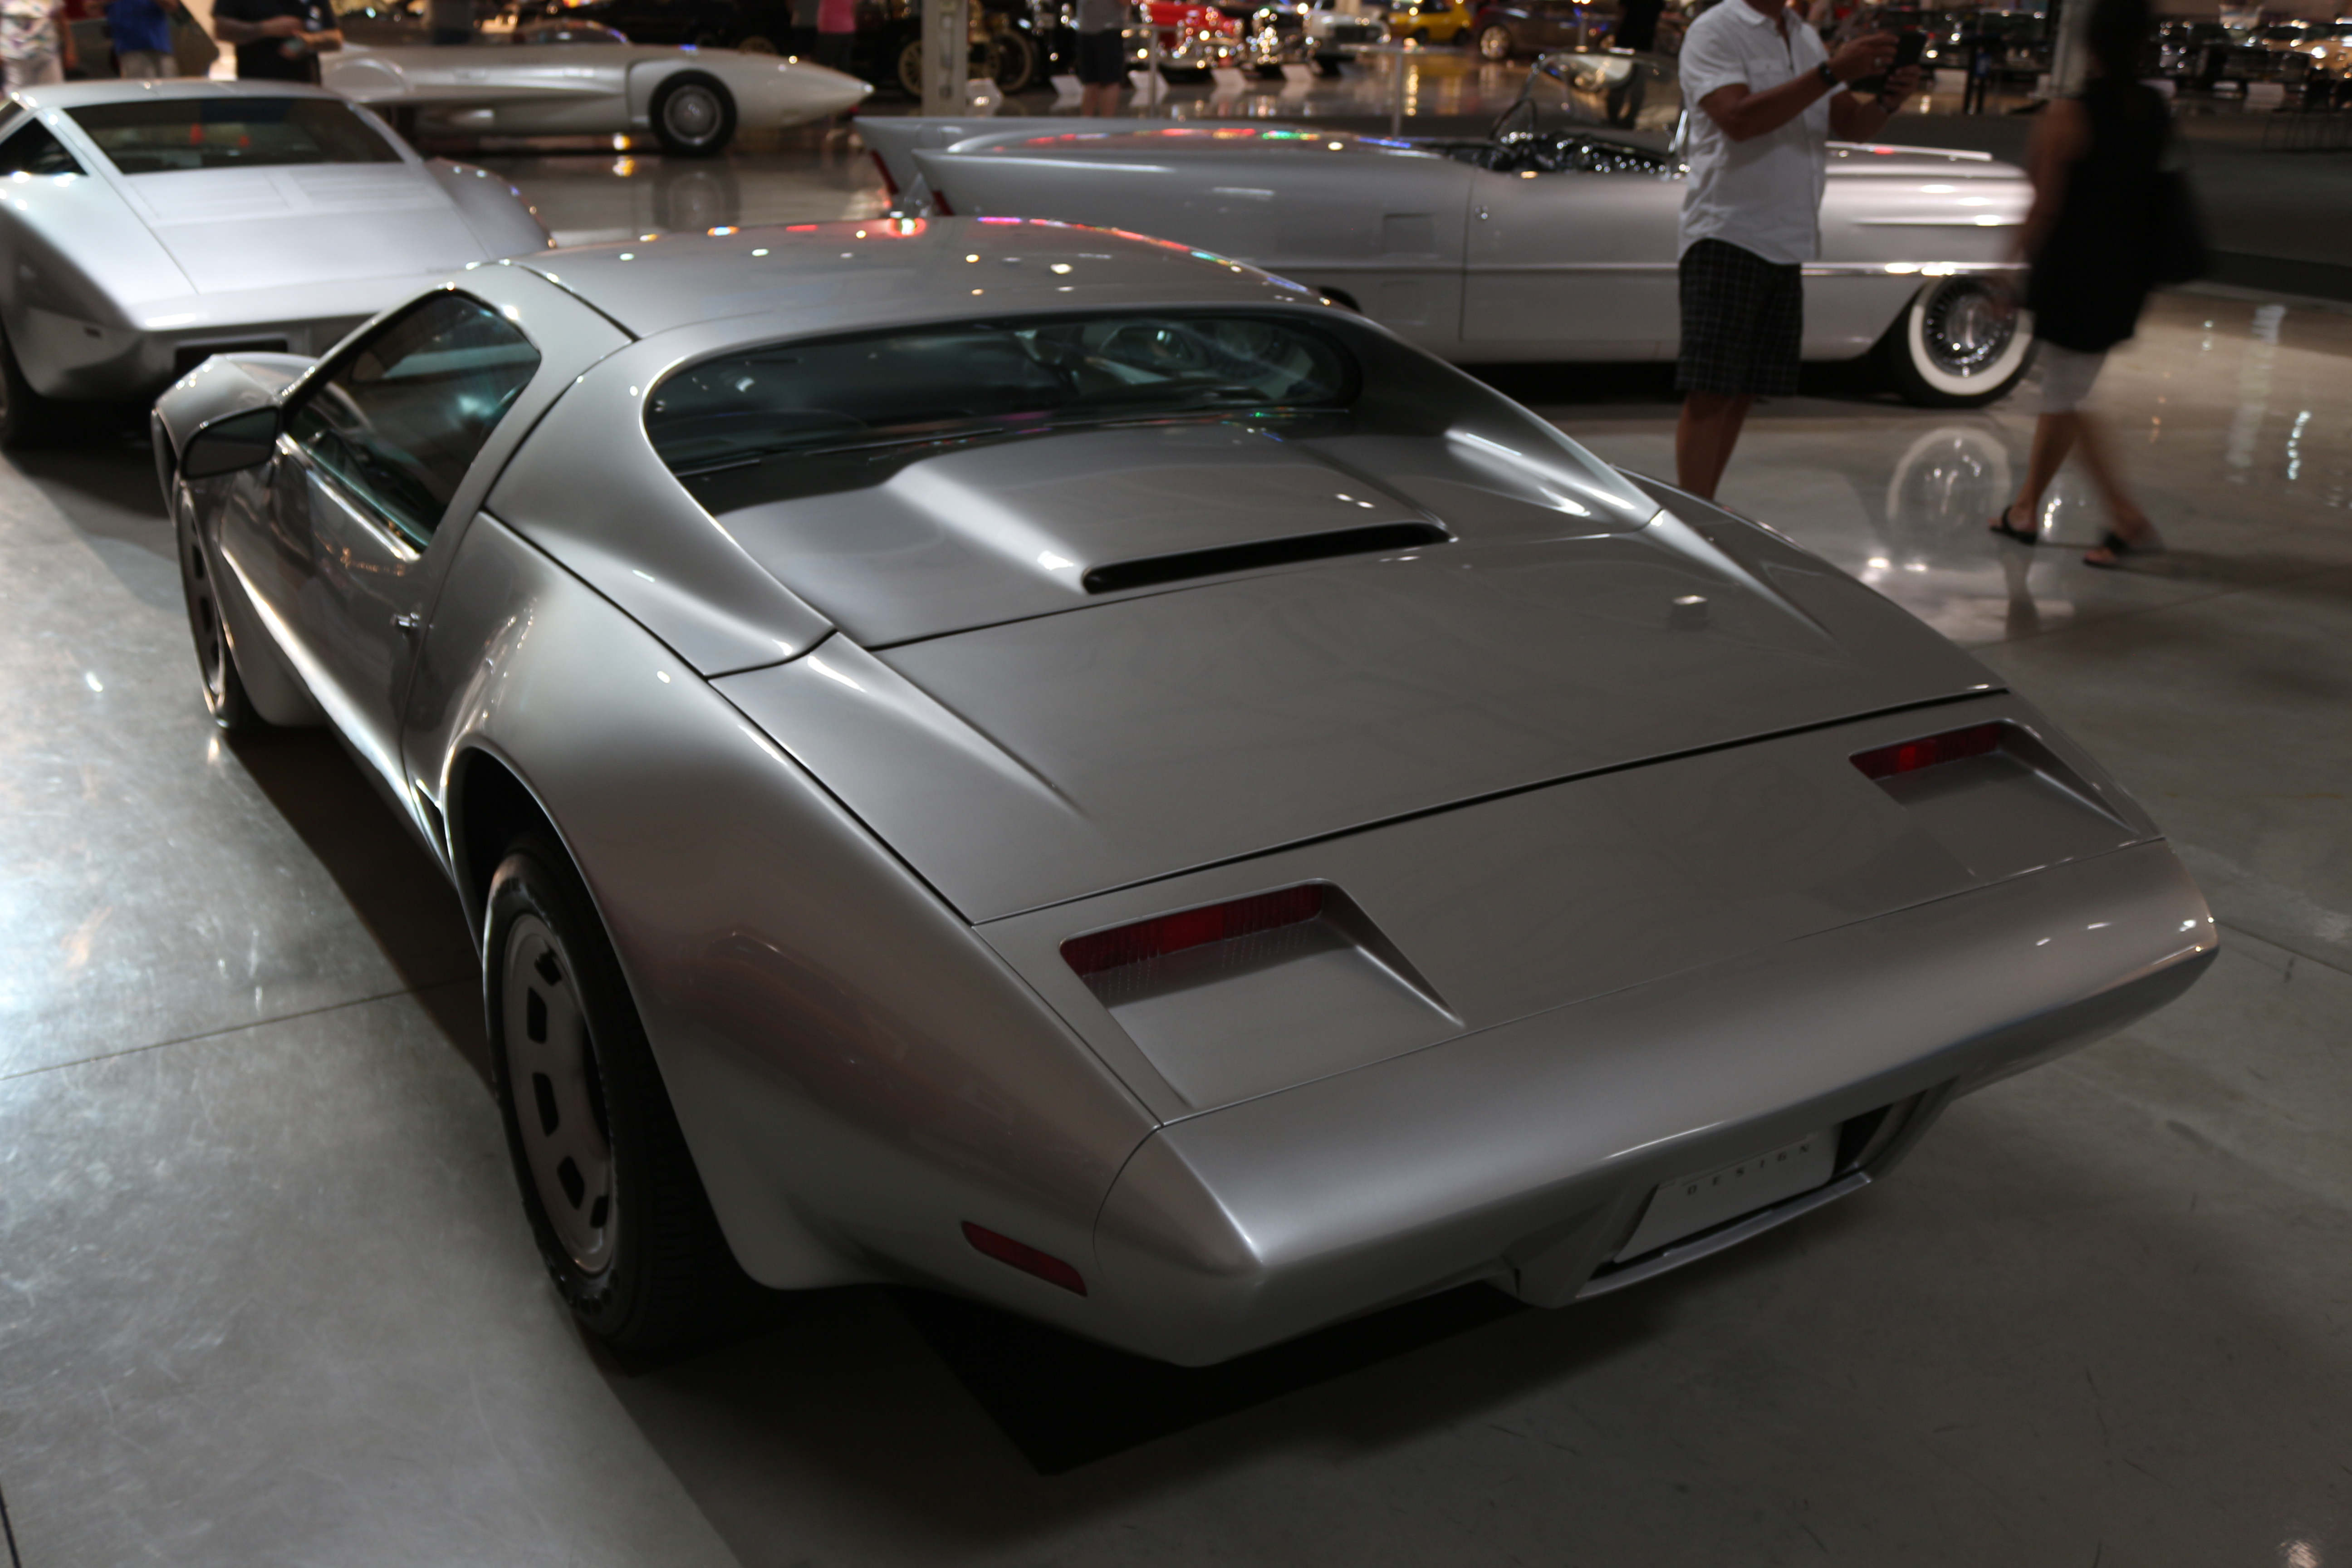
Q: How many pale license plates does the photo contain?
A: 1